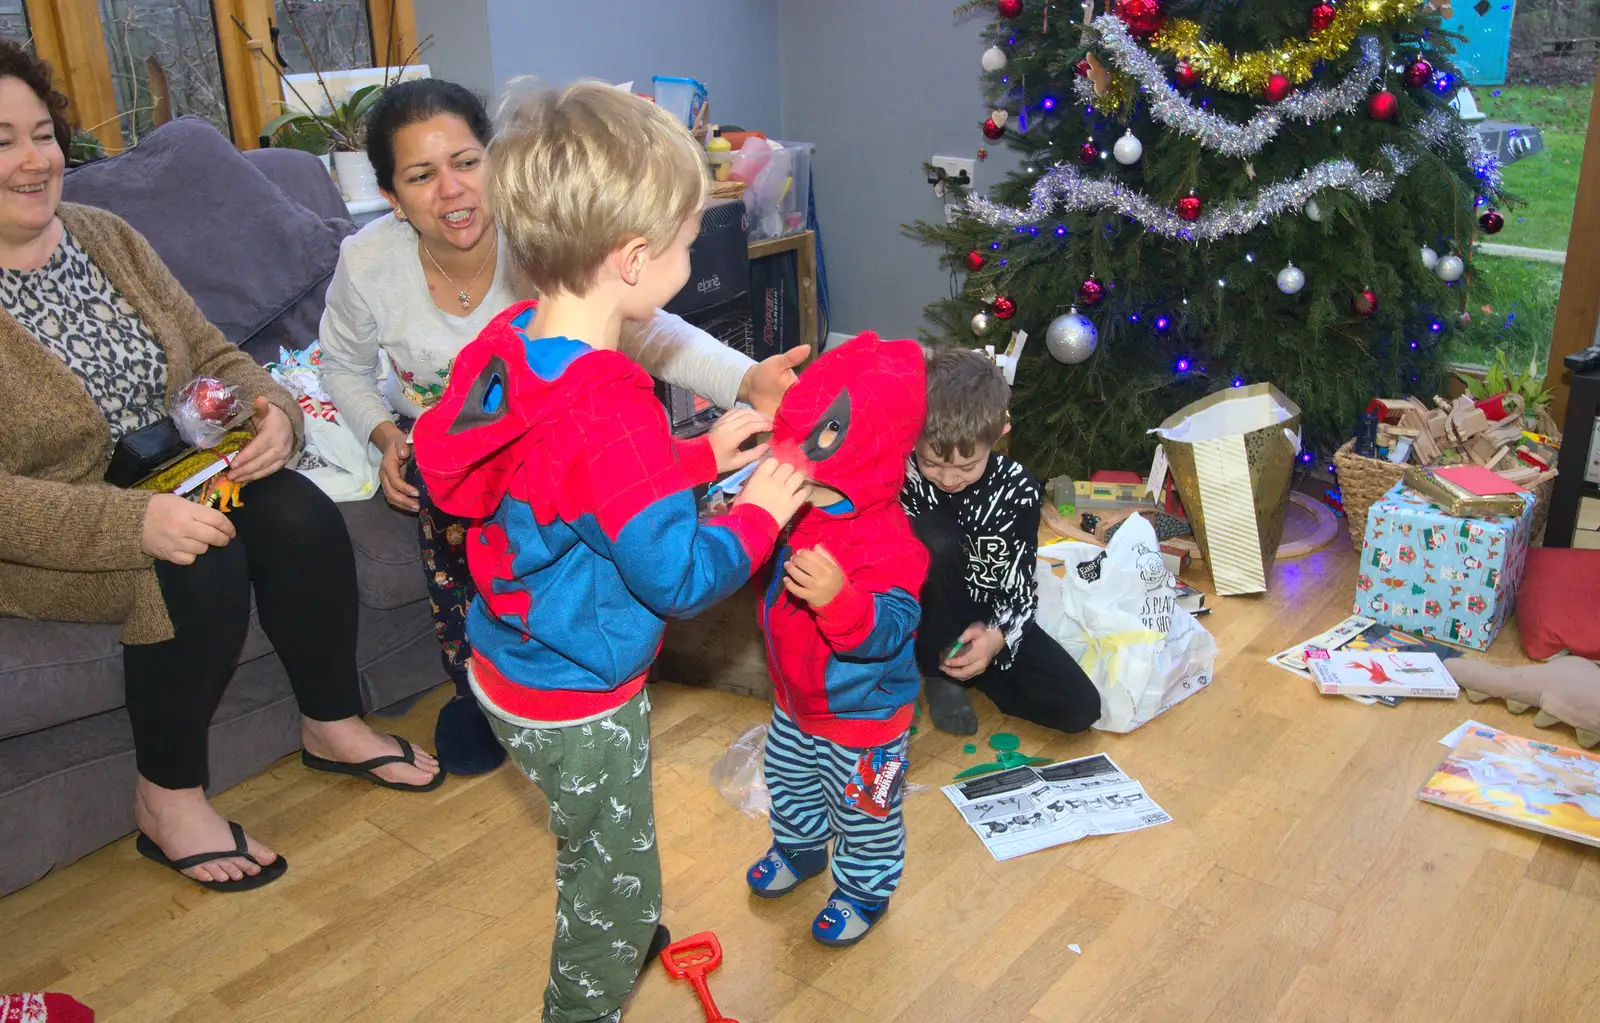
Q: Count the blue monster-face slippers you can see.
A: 2